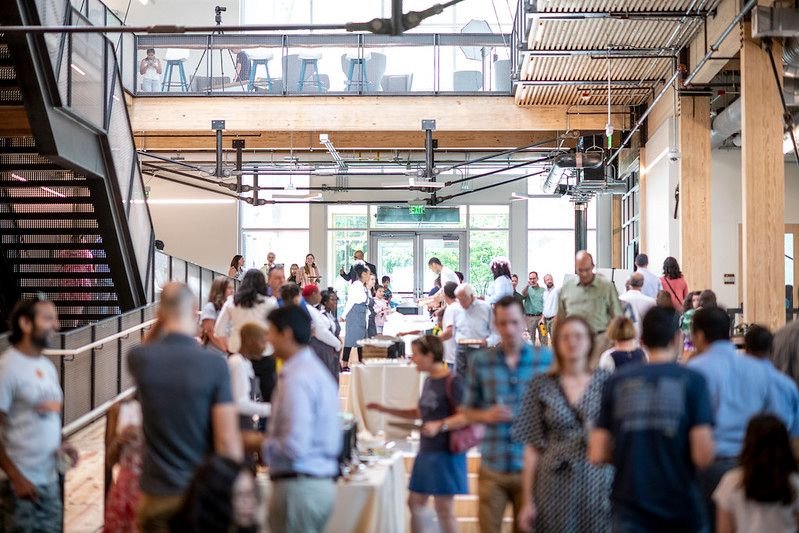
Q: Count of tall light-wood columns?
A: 2